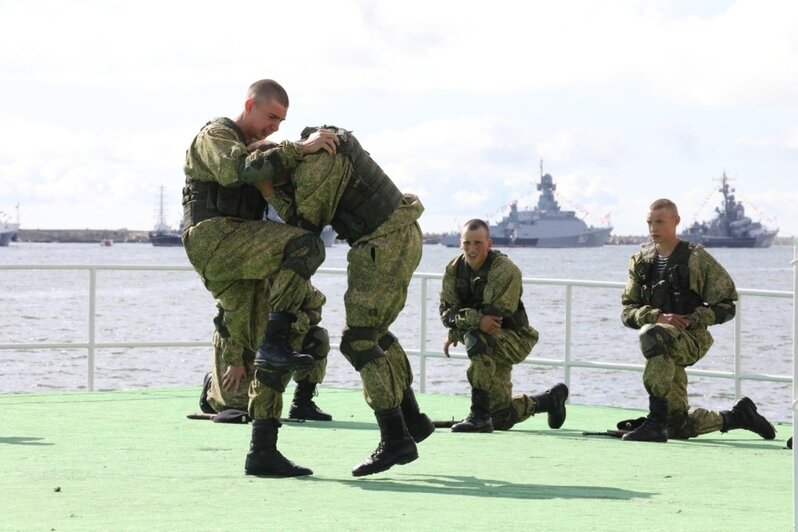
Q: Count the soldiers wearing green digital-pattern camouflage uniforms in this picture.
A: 5